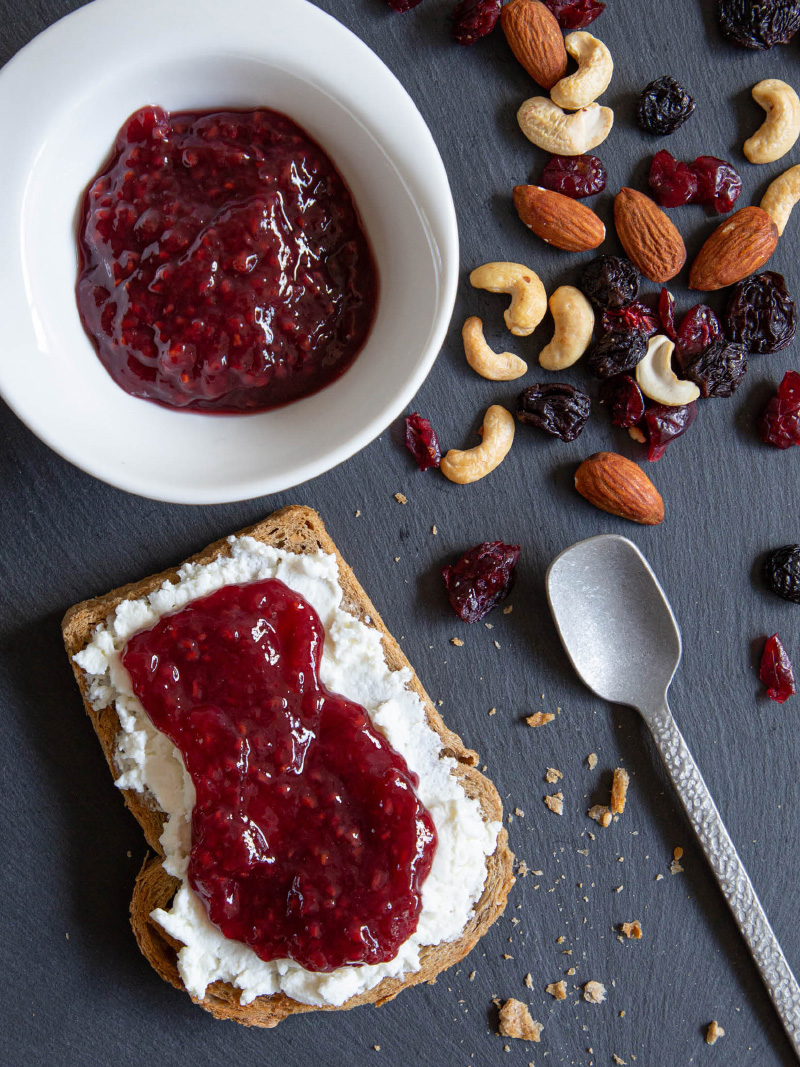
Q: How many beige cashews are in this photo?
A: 9